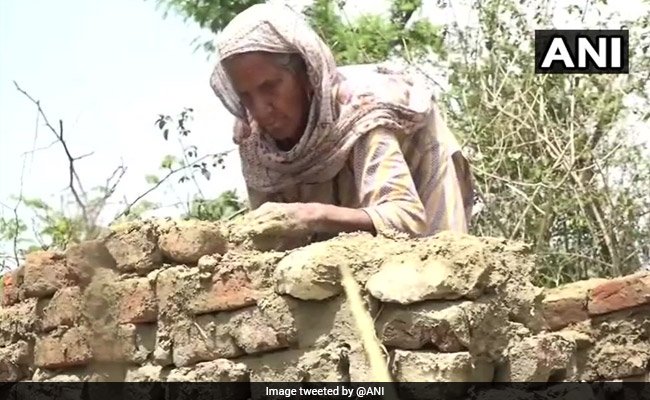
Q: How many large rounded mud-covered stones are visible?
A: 2